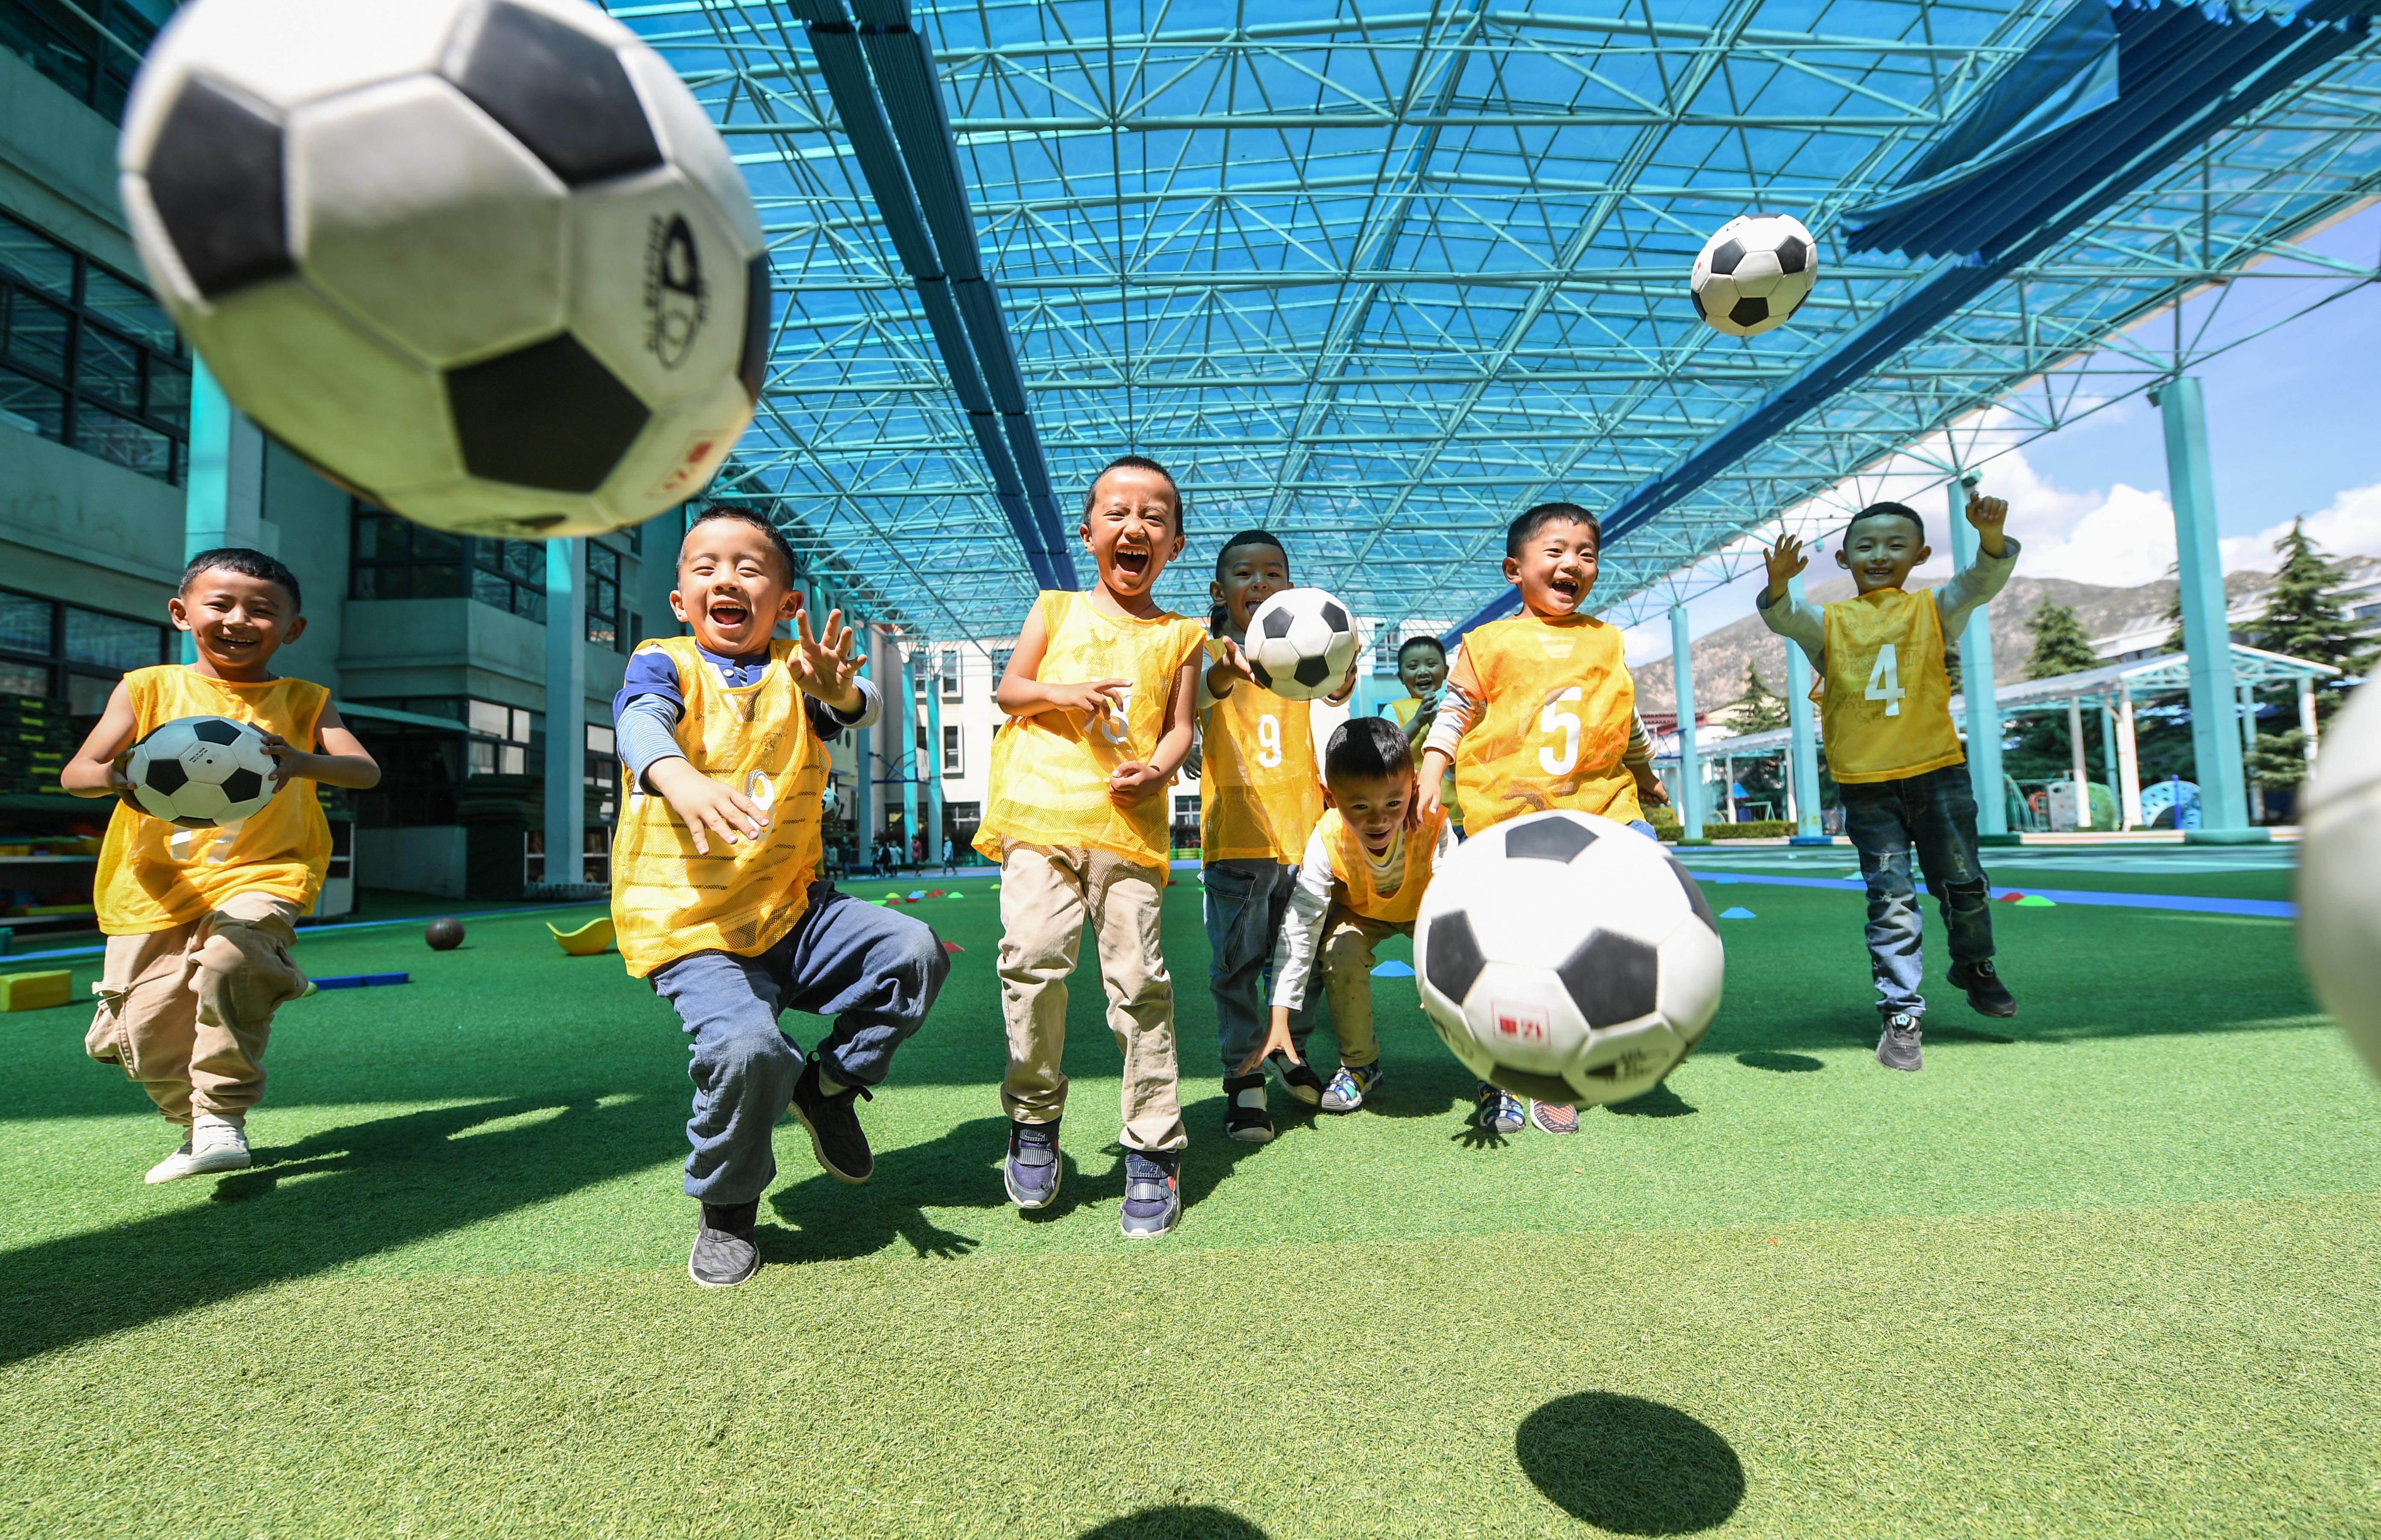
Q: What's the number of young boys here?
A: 8